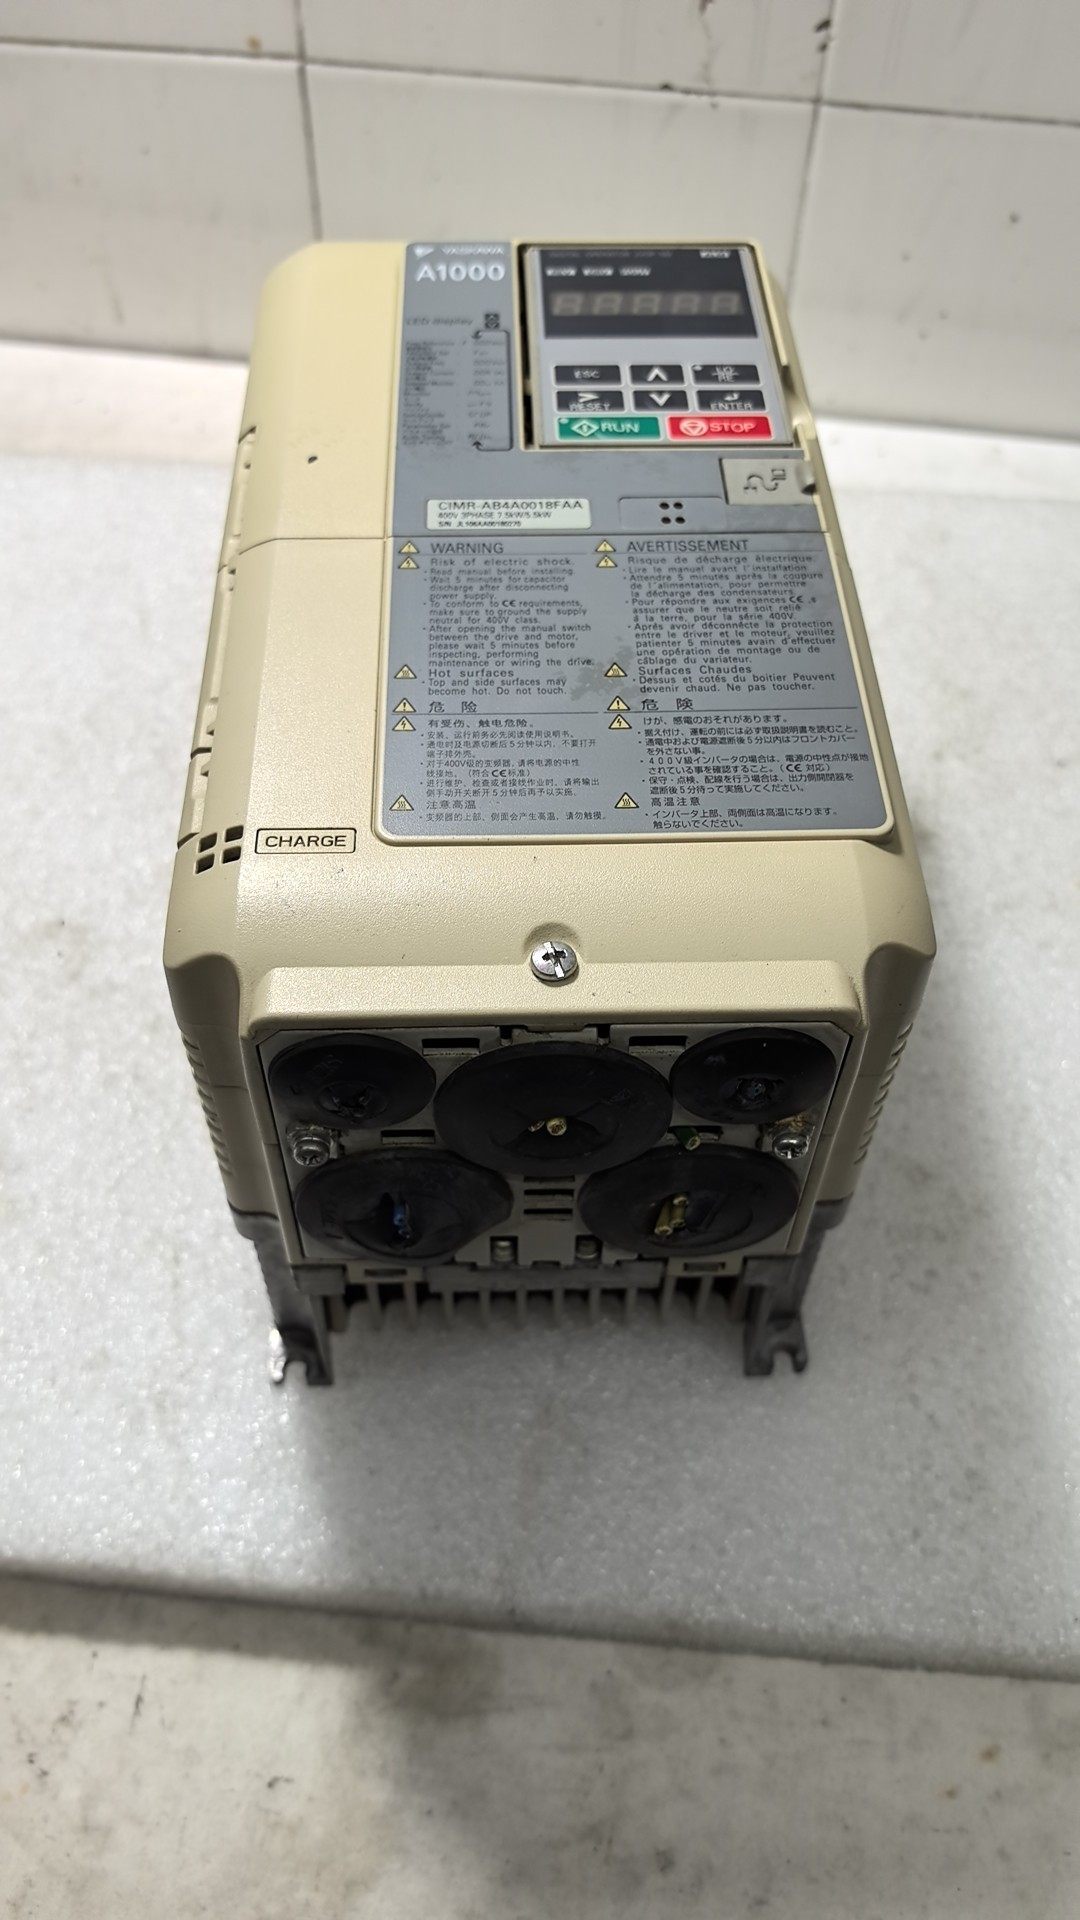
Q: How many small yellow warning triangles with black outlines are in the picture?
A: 12